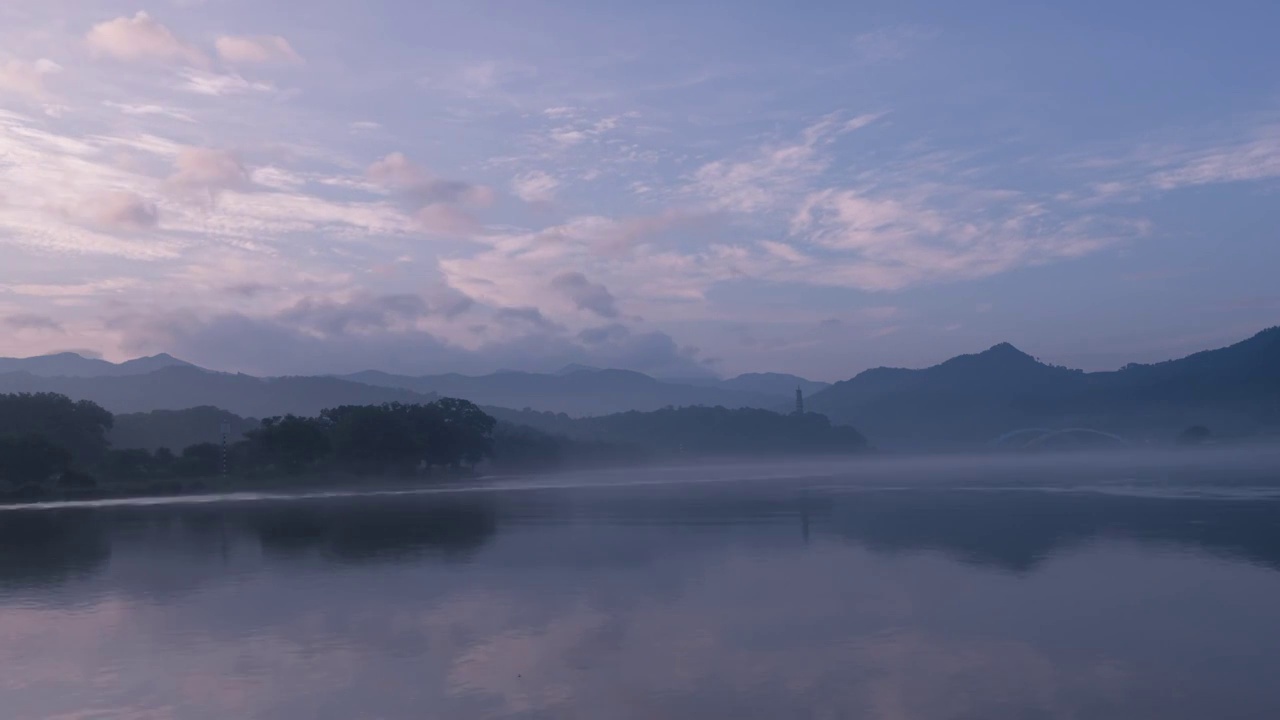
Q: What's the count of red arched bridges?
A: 0